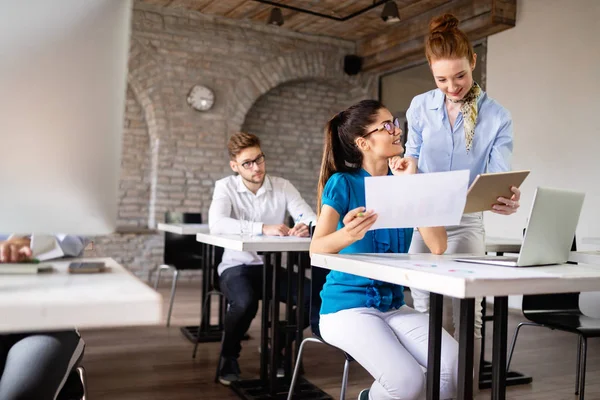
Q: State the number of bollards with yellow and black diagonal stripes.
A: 0